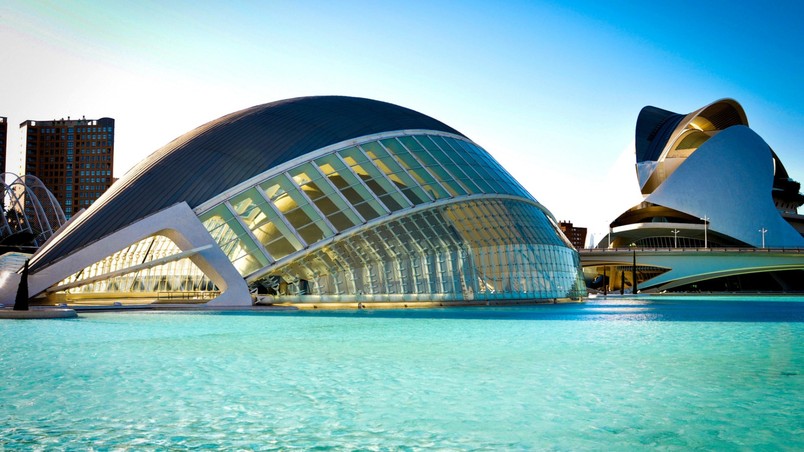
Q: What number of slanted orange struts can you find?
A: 0